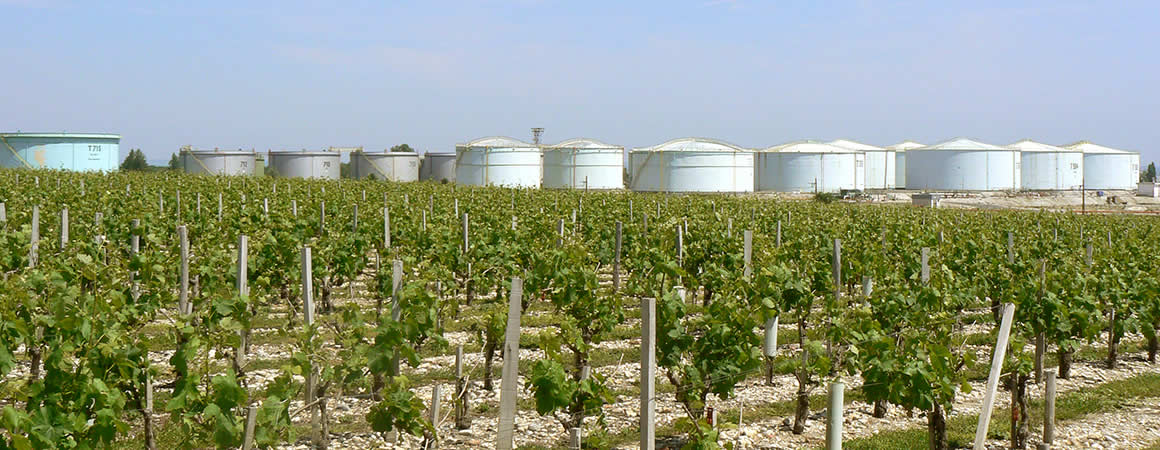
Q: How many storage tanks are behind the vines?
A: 14